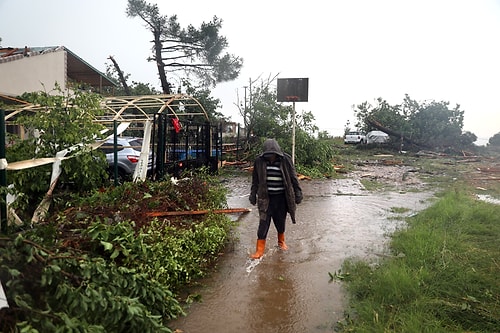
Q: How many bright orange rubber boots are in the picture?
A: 2